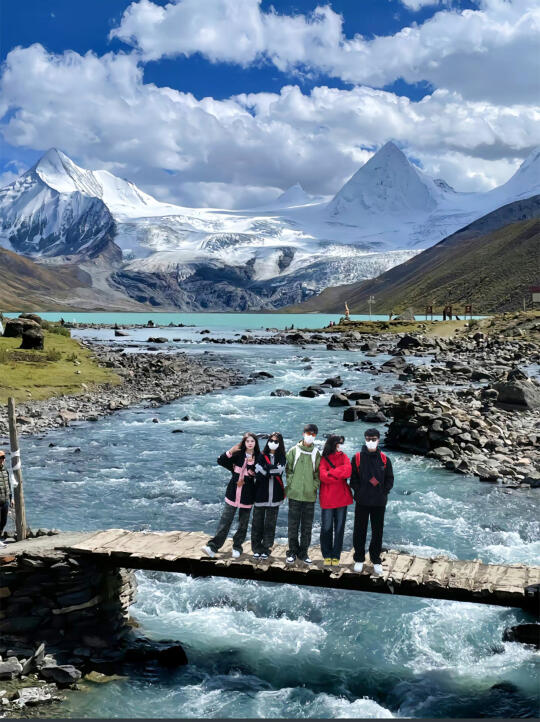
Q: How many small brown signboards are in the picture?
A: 3